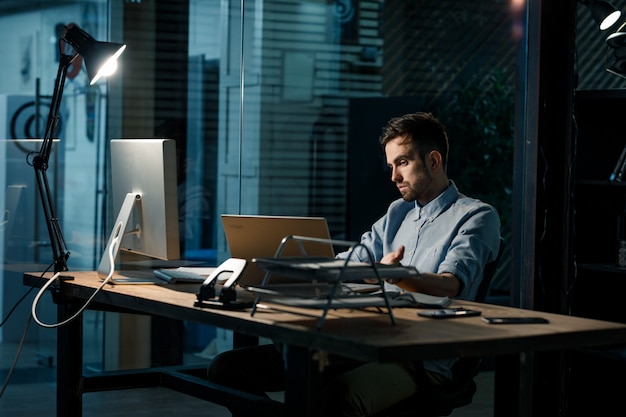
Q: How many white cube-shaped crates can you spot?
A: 0